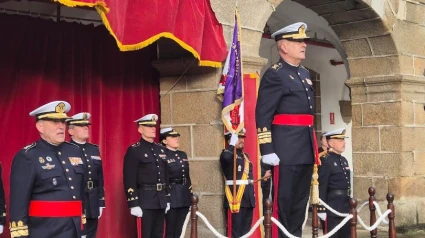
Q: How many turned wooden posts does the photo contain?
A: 6